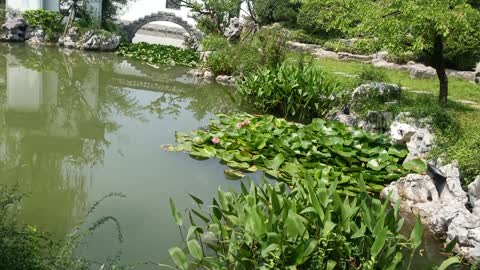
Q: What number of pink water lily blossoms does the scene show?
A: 3